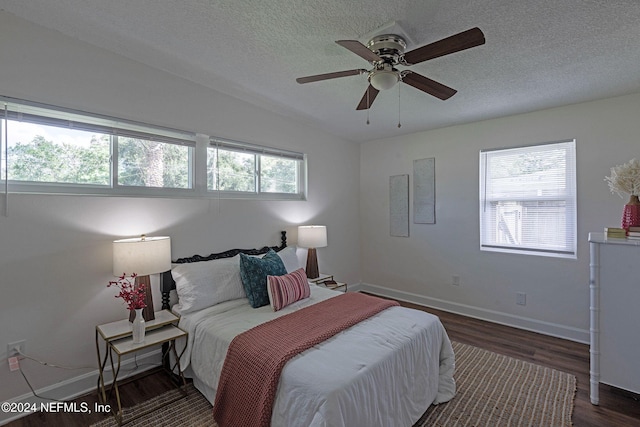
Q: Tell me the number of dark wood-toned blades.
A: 5